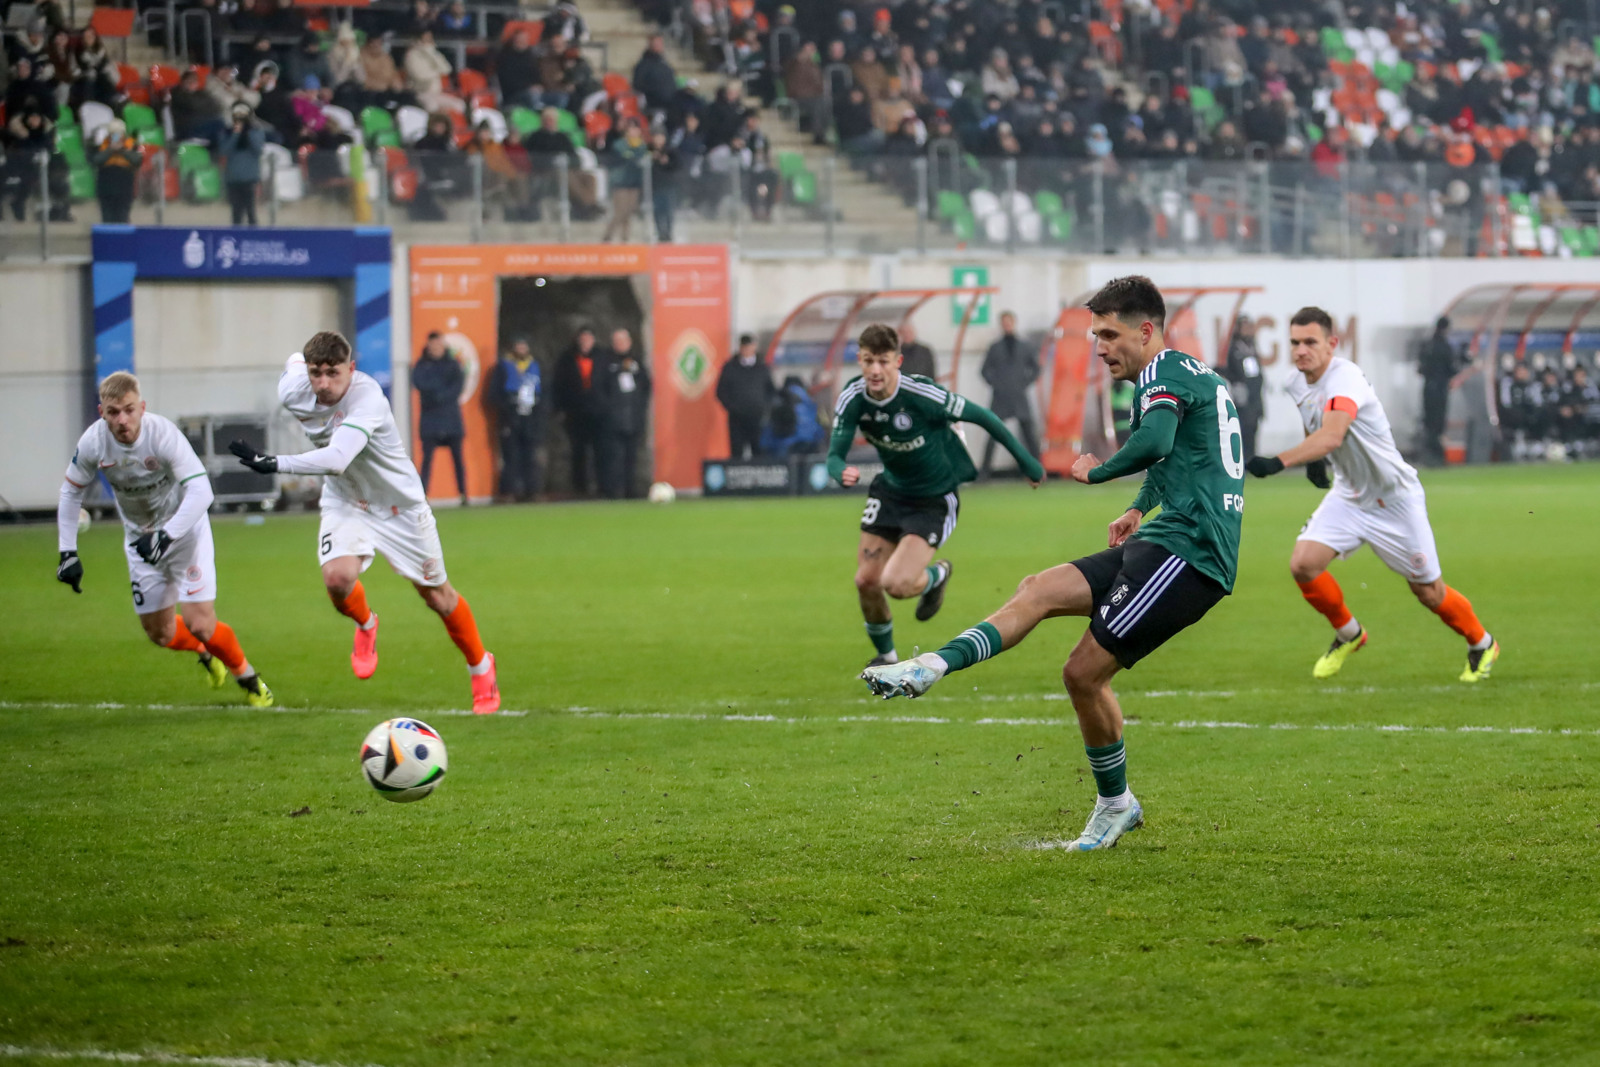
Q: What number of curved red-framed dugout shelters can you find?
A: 3